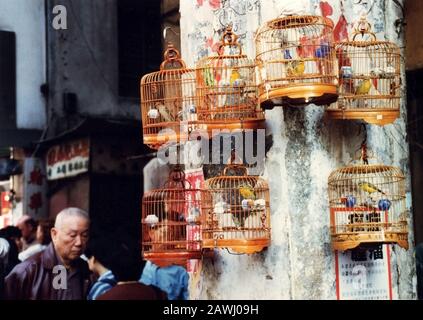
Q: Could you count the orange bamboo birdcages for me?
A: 7